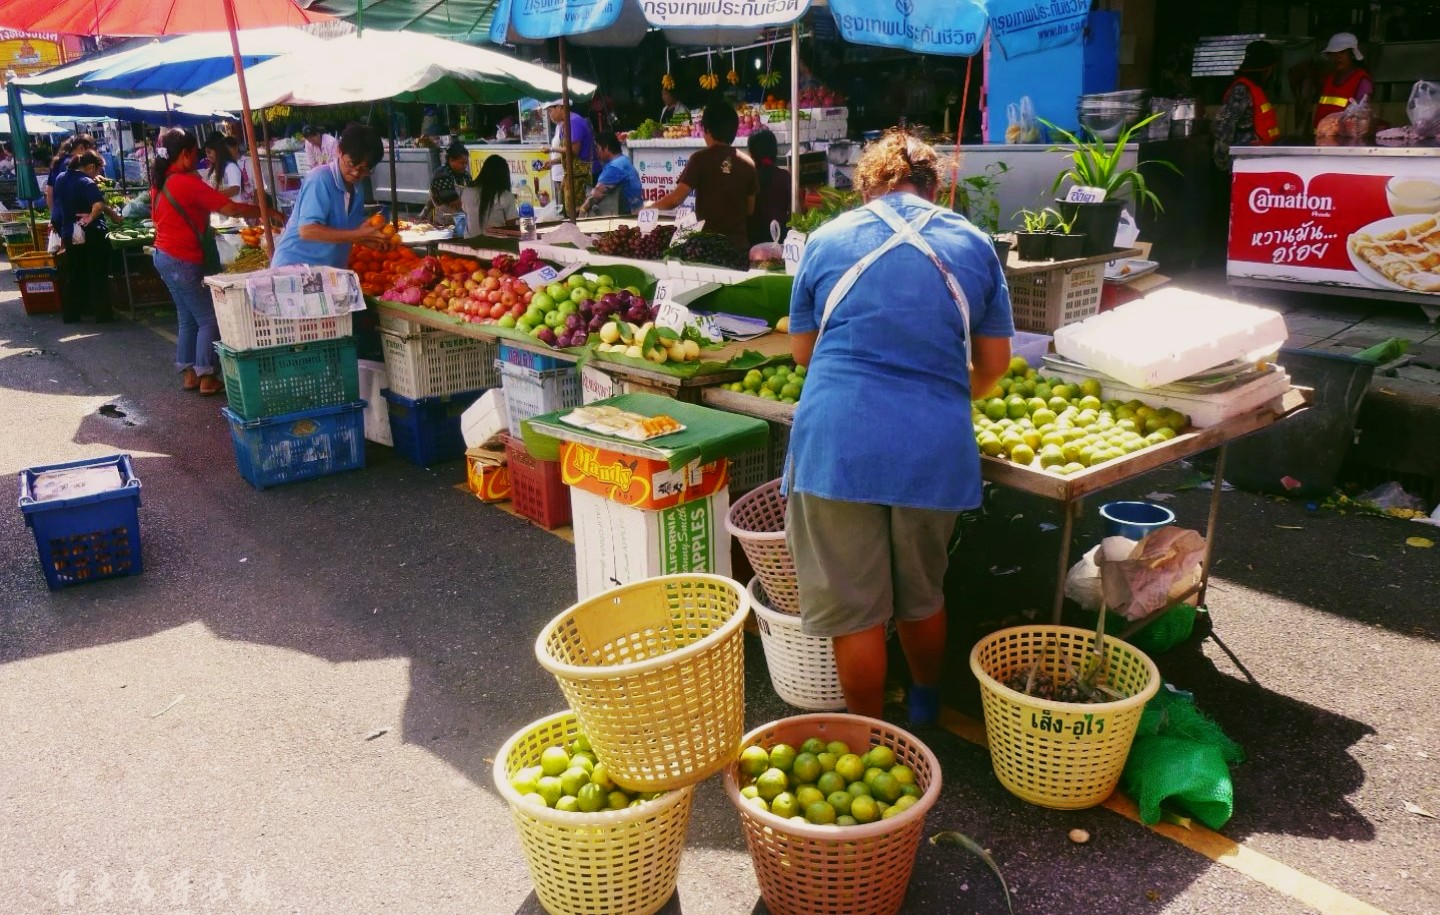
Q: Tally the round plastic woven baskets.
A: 6